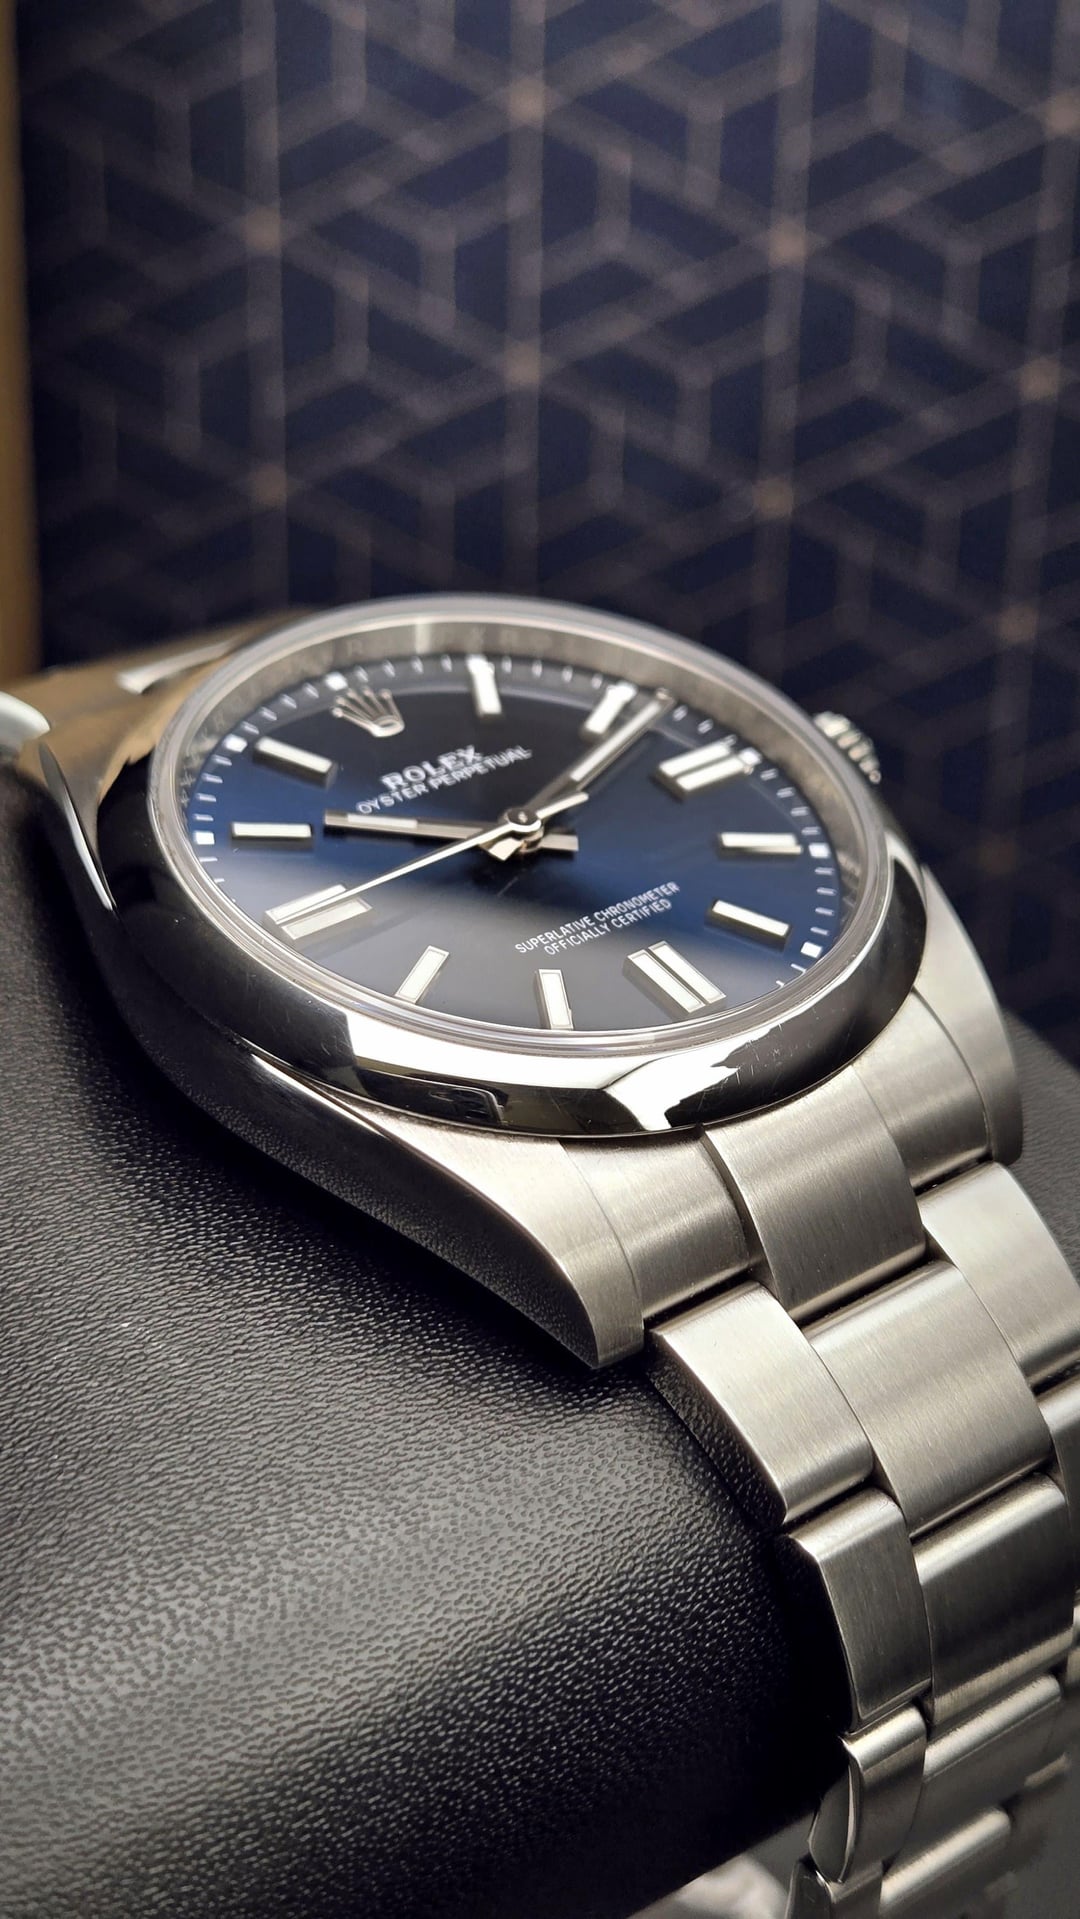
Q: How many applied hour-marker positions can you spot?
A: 12